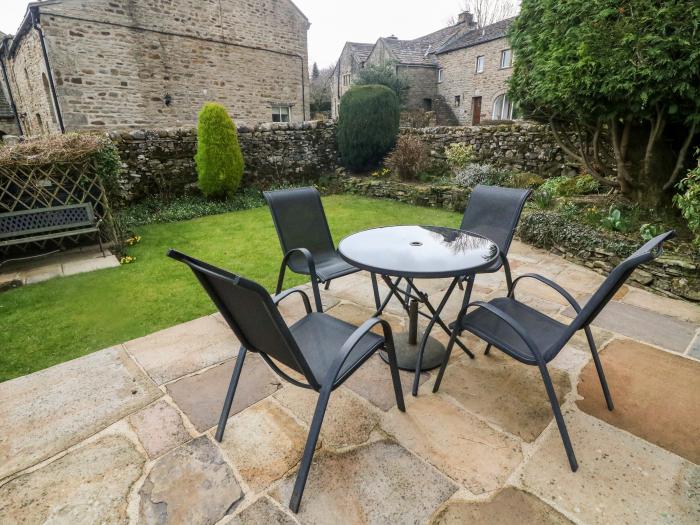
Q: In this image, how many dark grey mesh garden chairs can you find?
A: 4